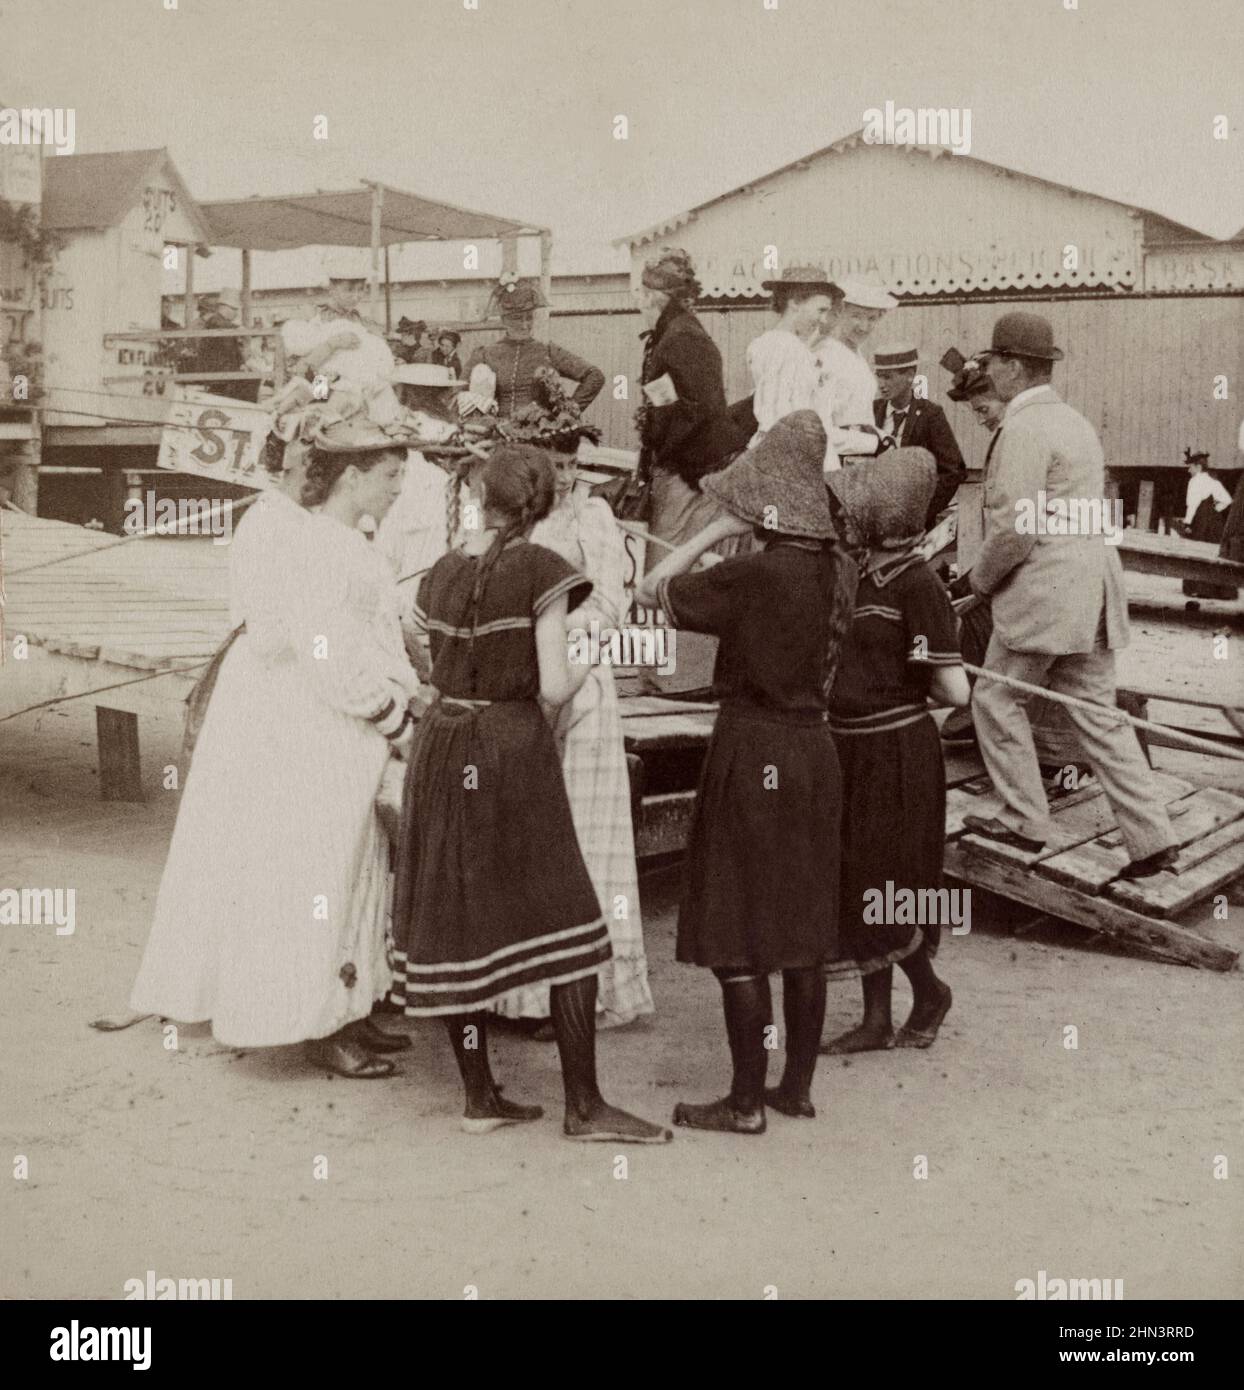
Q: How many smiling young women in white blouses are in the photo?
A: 2